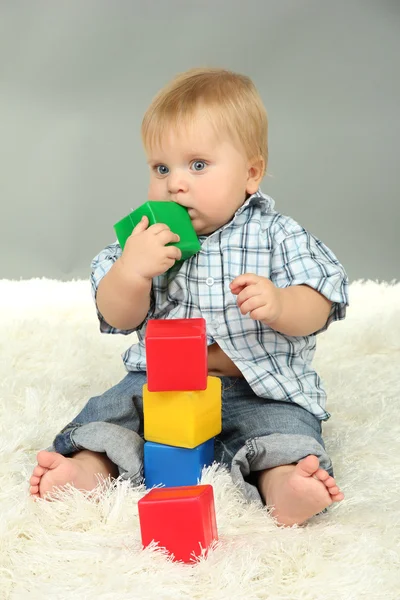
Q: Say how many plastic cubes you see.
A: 5